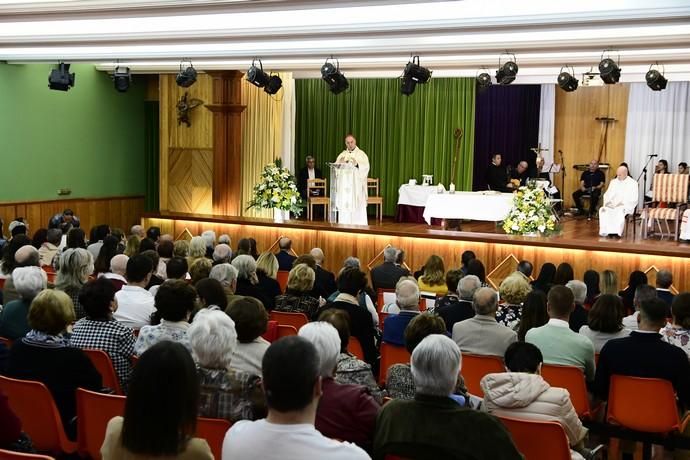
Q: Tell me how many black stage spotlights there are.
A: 13